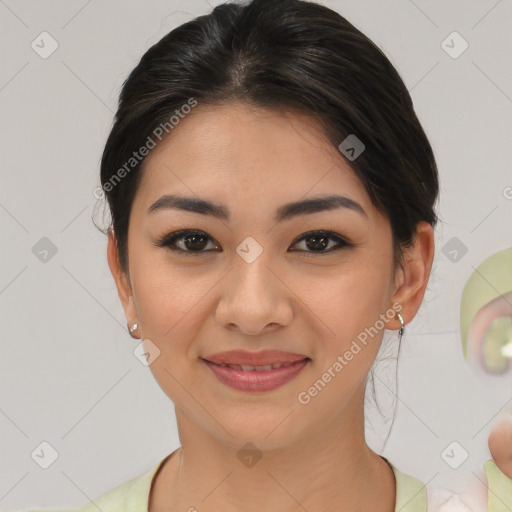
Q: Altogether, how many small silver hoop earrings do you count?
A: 2